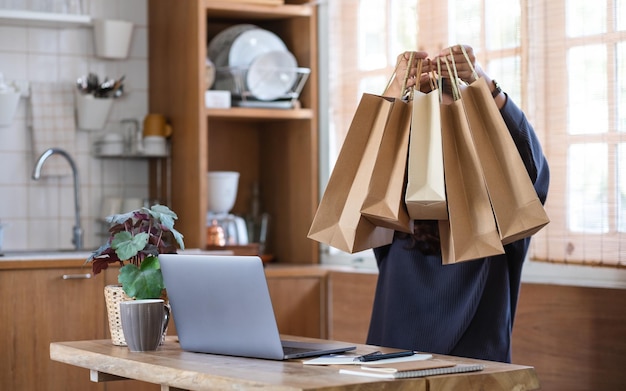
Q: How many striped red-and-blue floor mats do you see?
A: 0